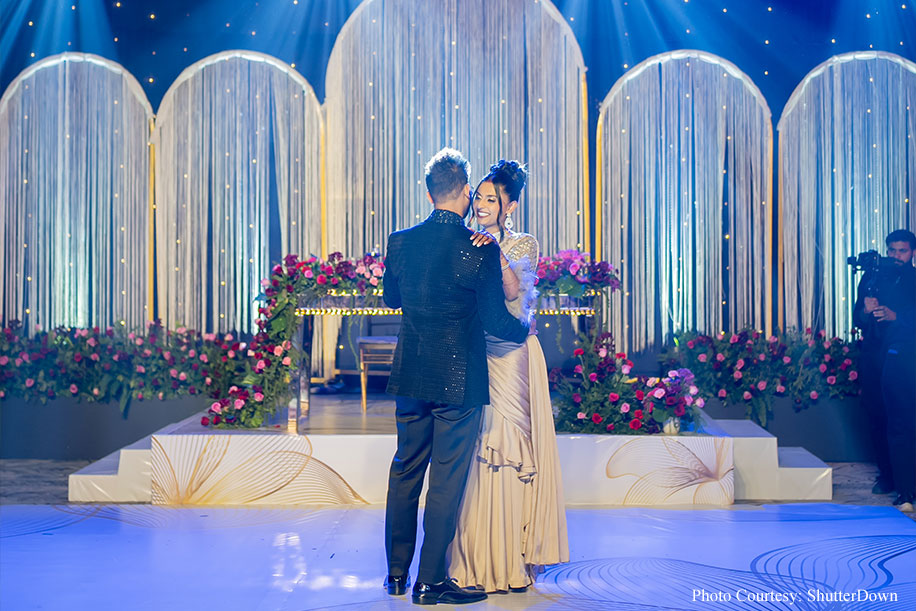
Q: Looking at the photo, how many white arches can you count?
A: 5